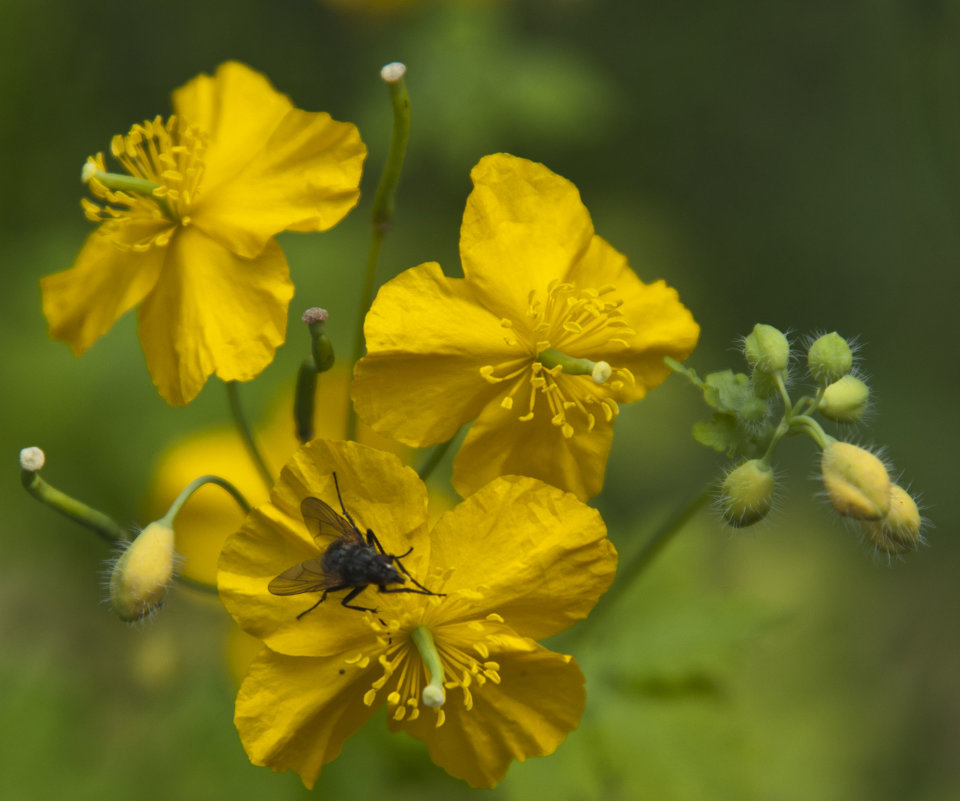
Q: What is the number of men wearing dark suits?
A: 0